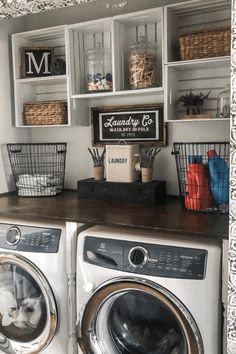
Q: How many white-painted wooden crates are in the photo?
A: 6